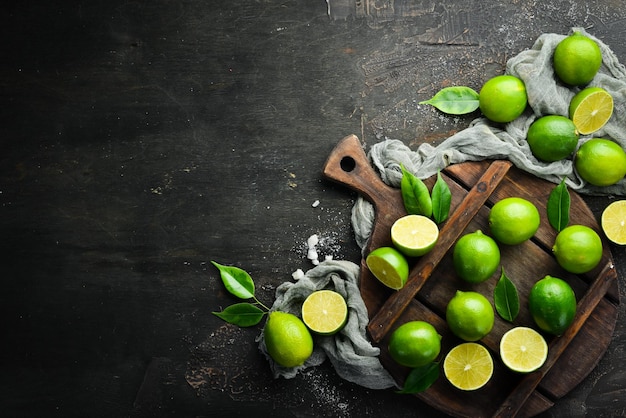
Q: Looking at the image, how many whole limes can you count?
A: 11